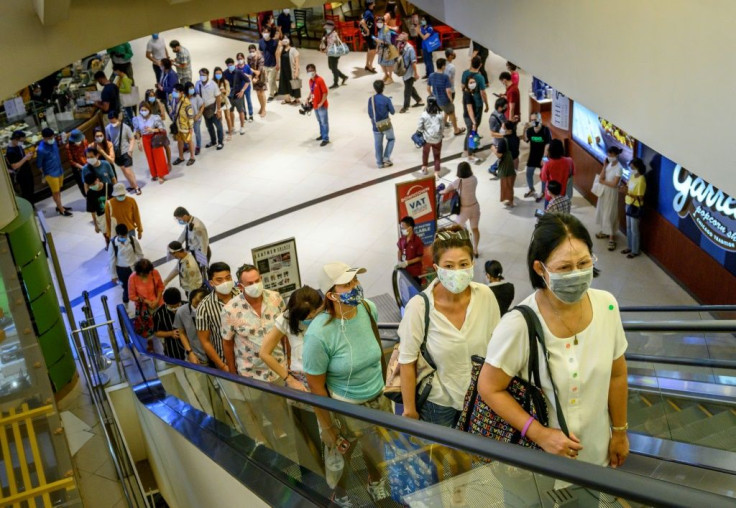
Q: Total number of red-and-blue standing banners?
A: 1